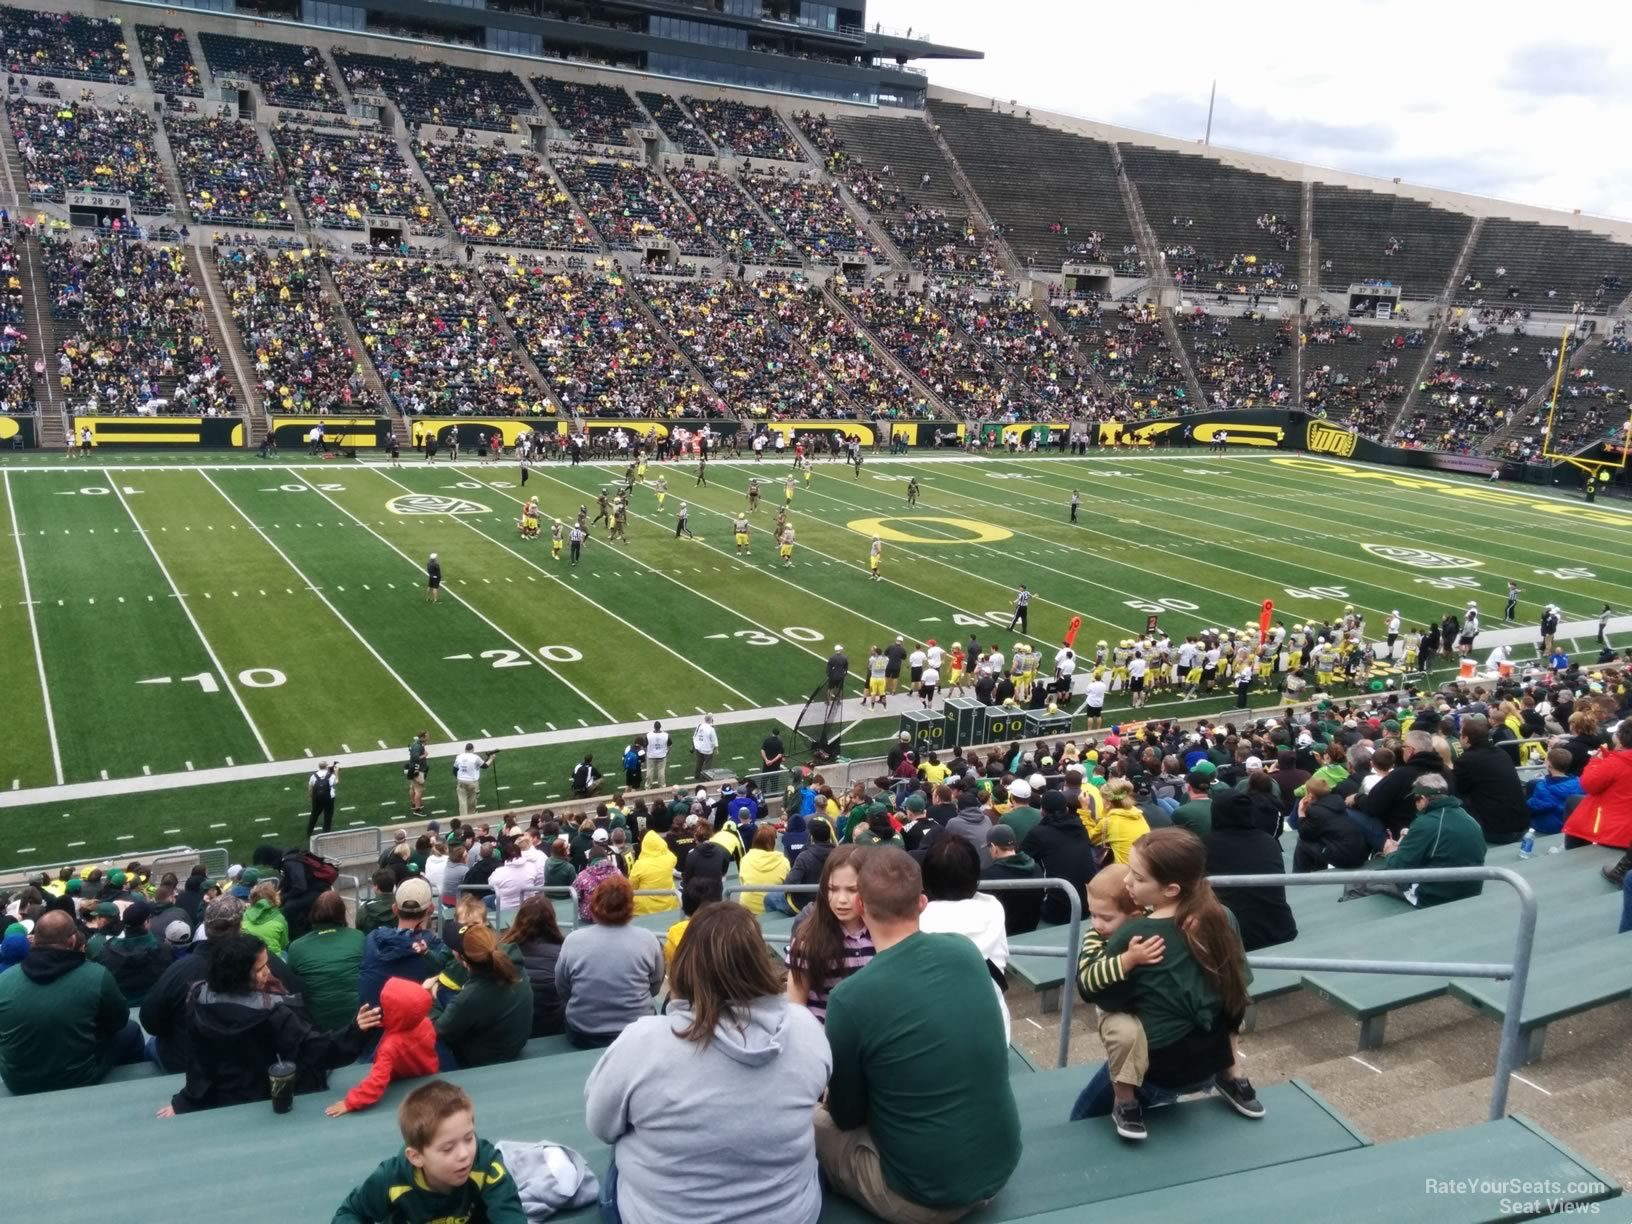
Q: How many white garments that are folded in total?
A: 1